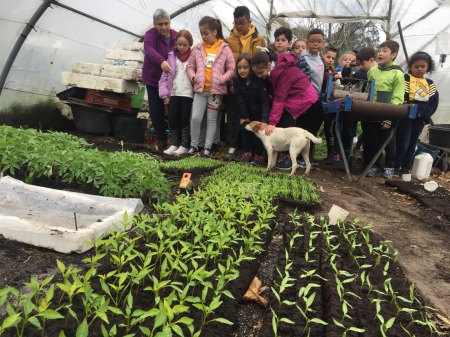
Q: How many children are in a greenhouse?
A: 13